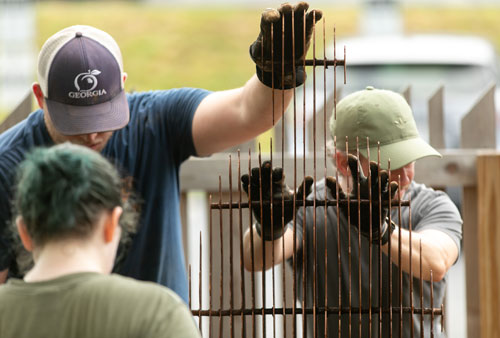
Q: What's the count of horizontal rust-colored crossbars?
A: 3